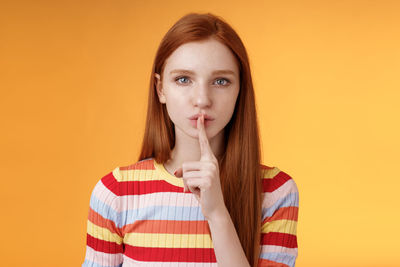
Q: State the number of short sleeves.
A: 2